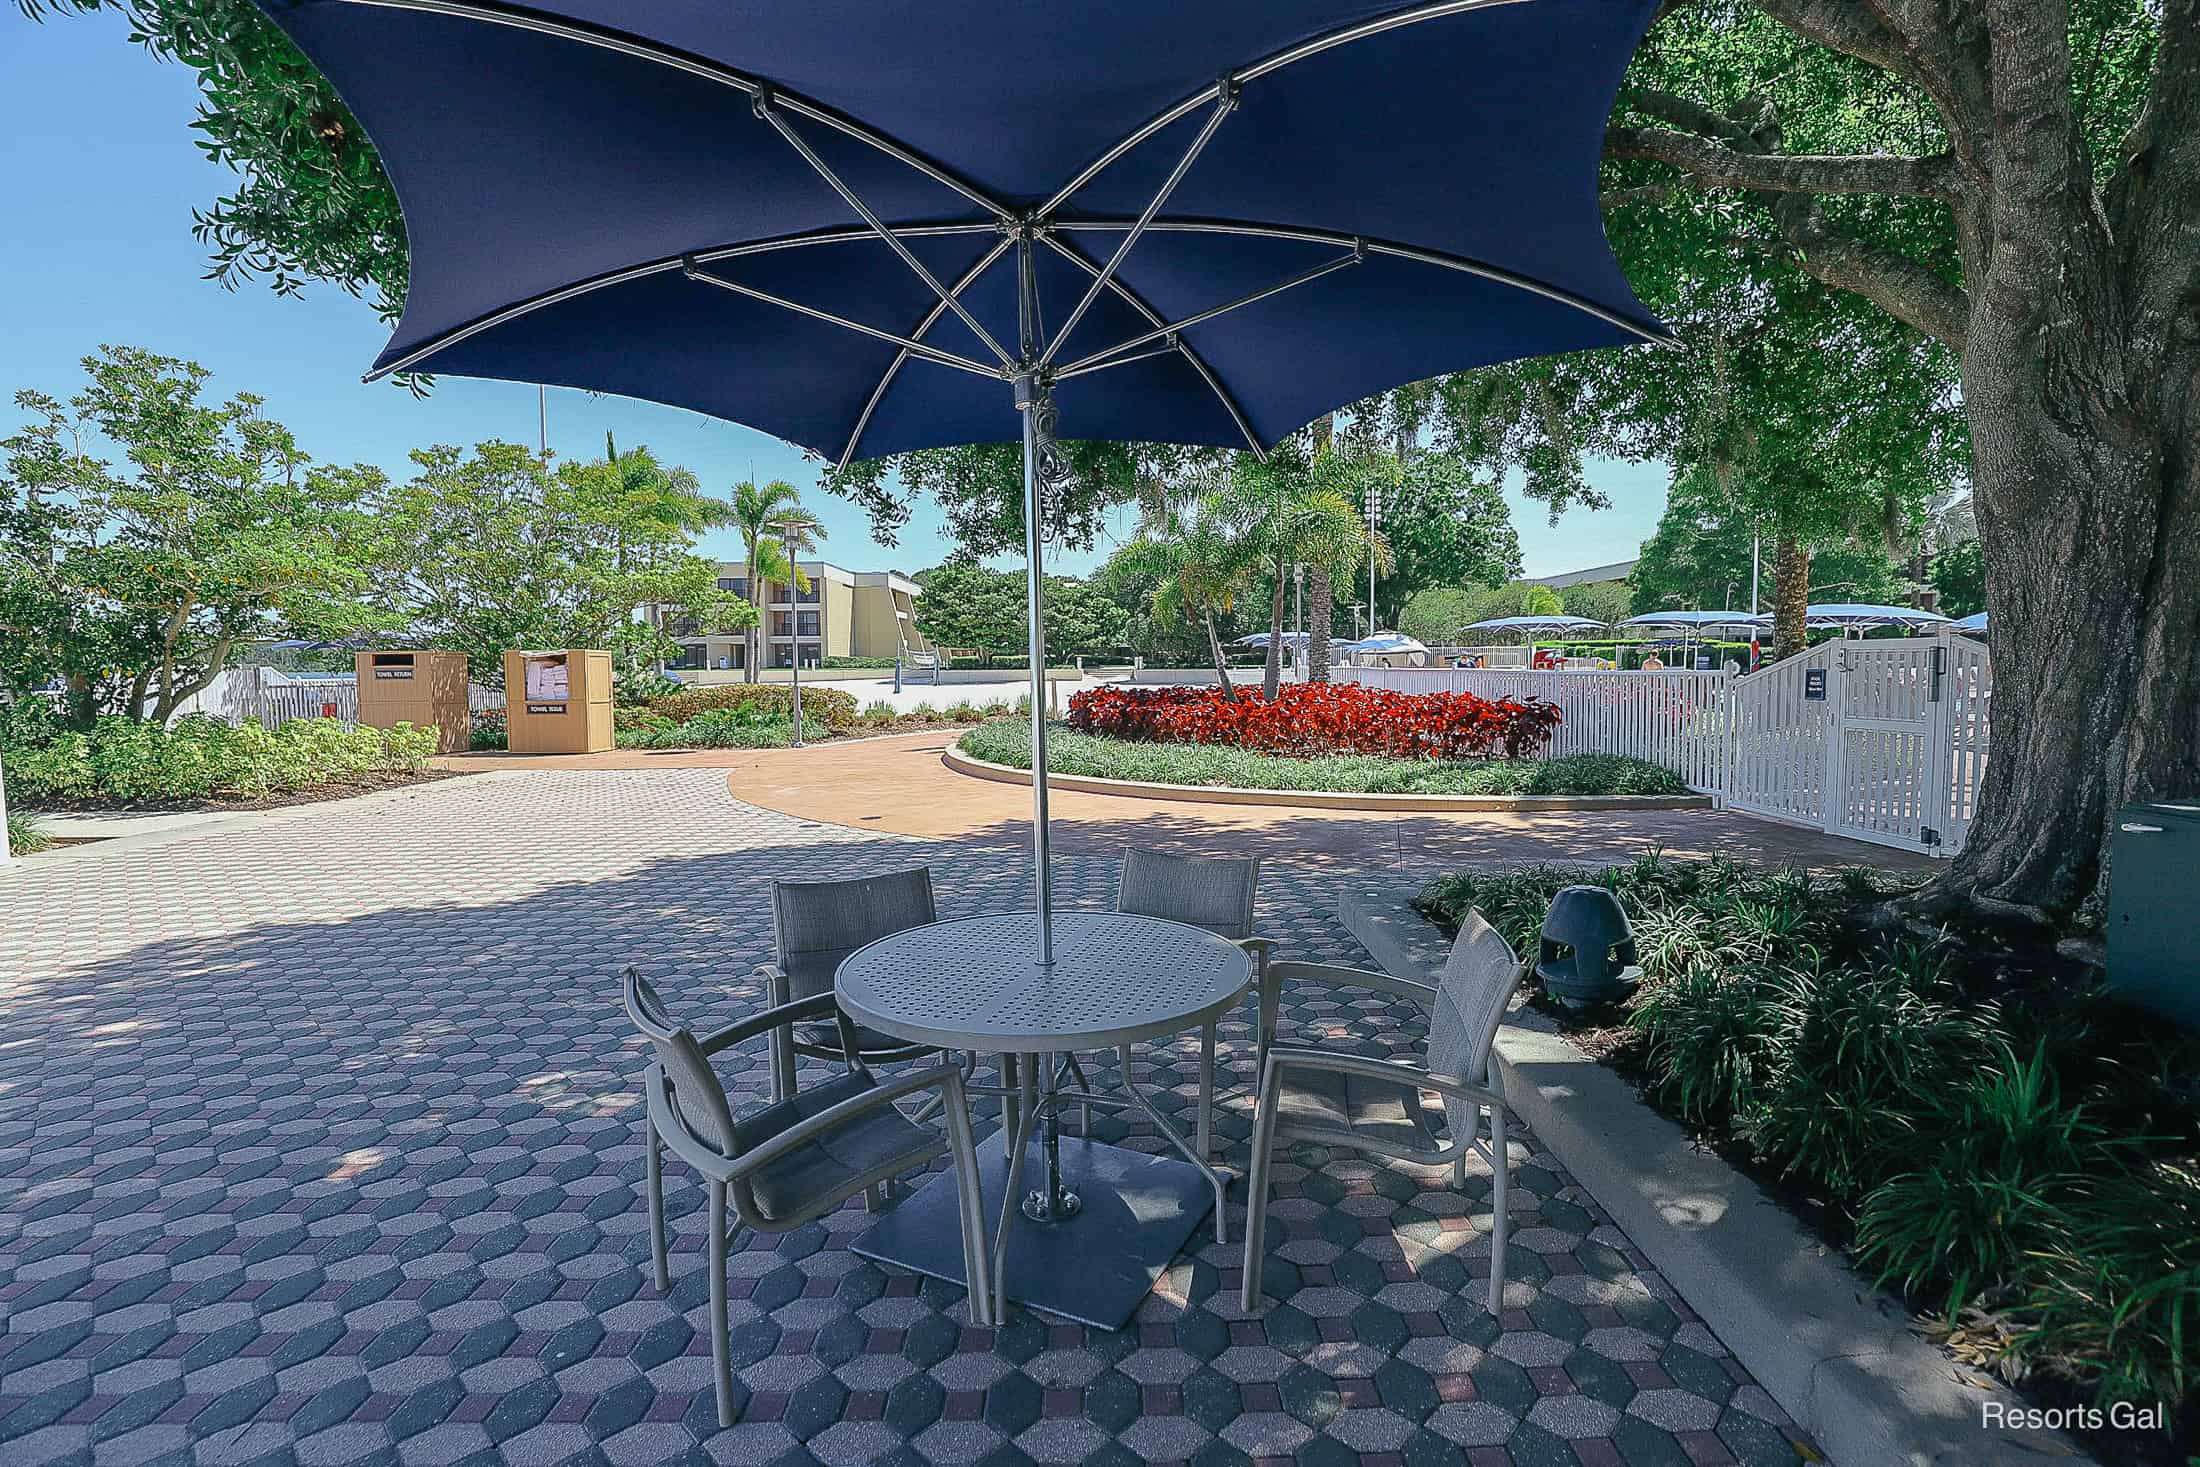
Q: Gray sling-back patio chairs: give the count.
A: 4